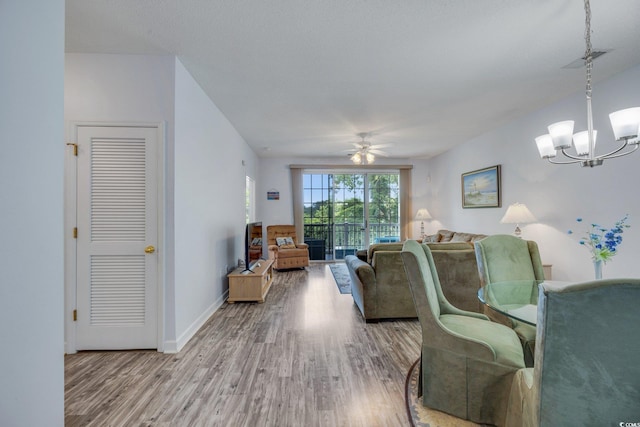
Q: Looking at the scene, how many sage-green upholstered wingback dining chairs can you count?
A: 3